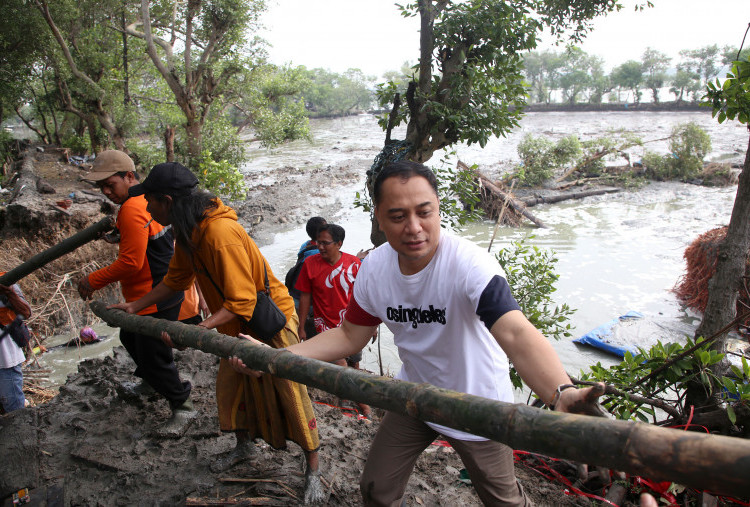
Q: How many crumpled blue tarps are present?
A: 1